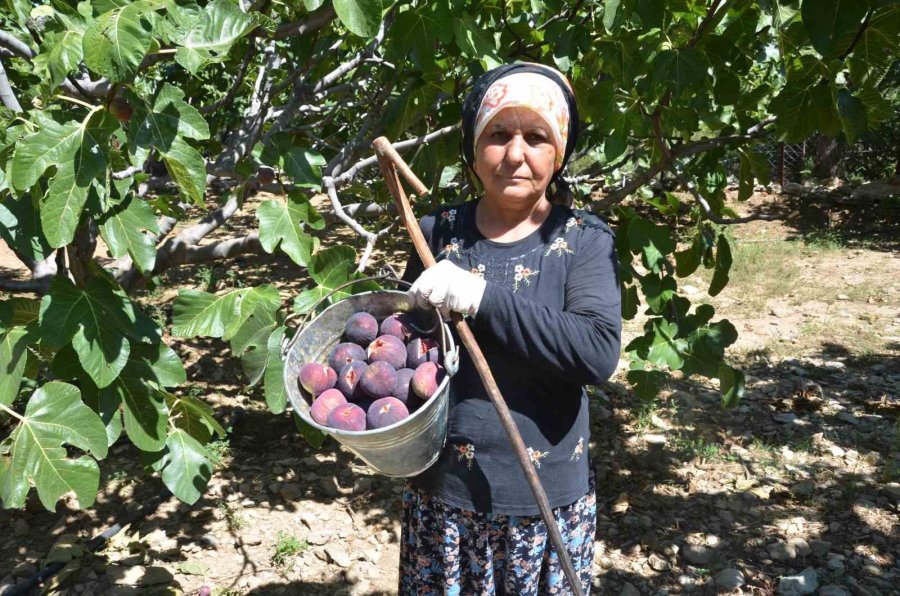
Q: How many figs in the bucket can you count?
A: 13